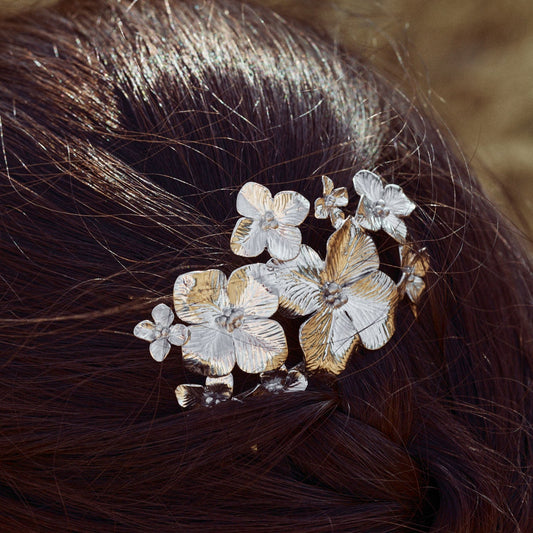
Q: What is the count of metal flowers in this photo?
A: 9